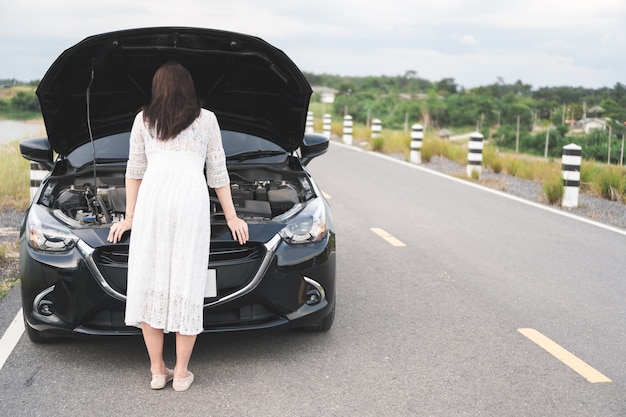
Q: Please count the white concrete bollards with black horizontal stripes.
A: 8